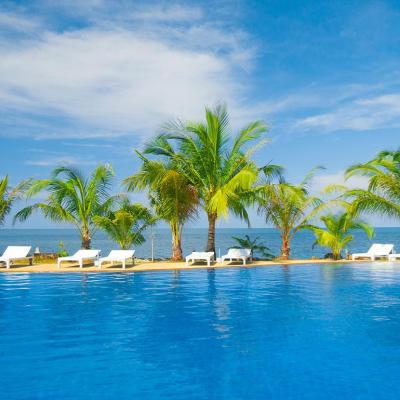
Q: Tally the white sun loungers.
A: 7